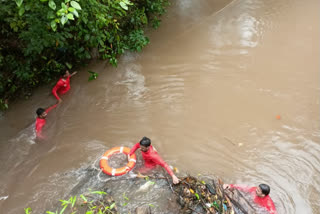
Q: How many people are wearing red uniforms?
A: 4